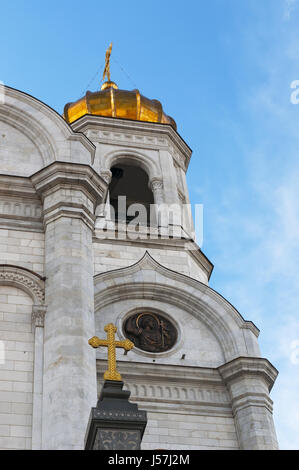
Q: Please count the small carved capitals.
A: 3